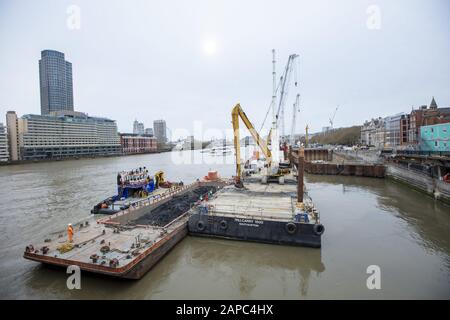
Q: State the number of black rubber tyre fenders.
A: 4